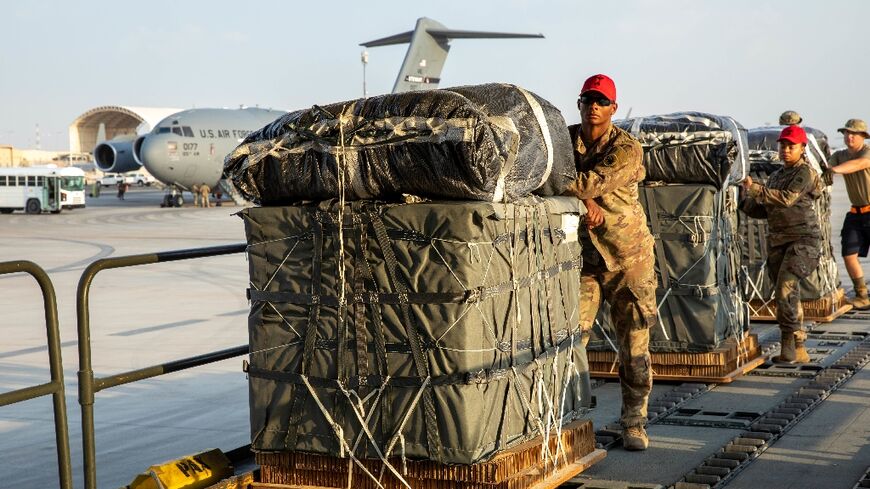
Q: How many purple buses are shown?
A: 0